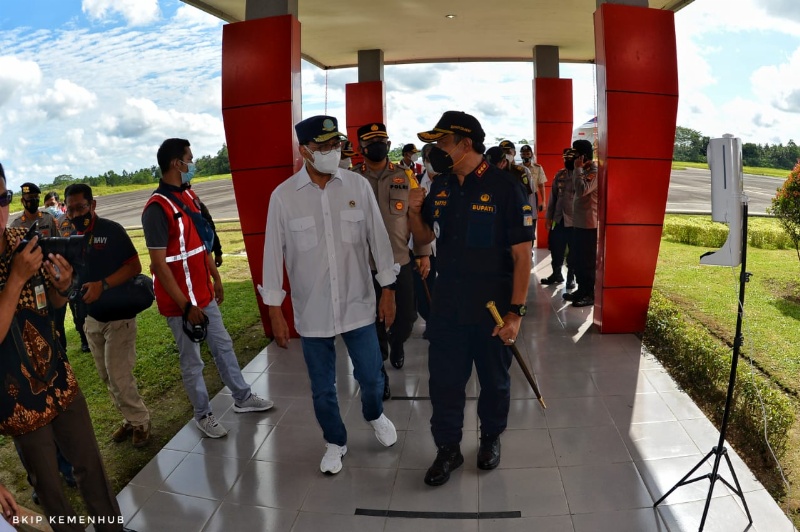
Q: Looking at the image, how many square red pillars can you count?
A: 4